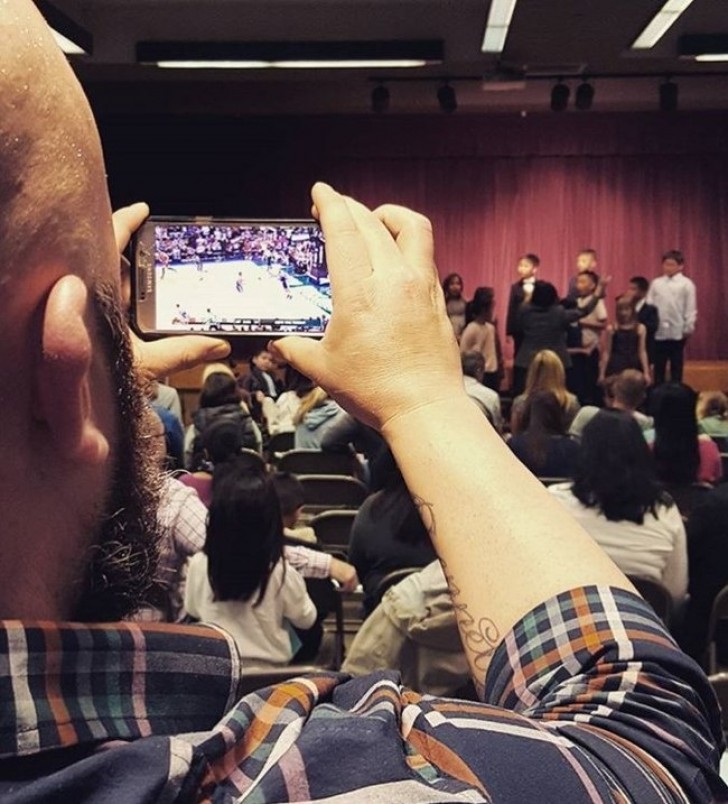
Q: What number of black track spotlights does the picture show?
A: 5